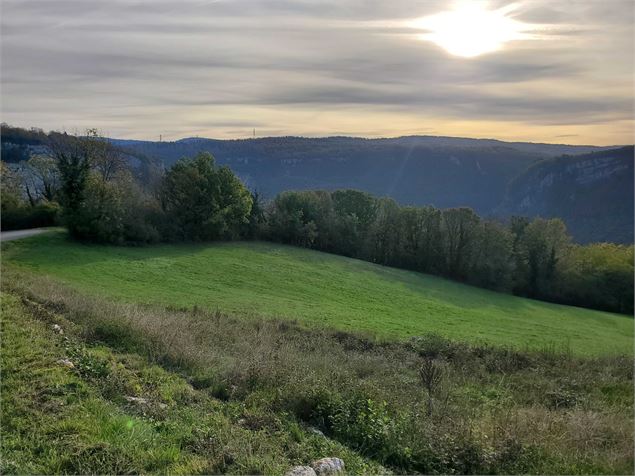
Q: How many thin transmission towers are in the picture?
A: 2